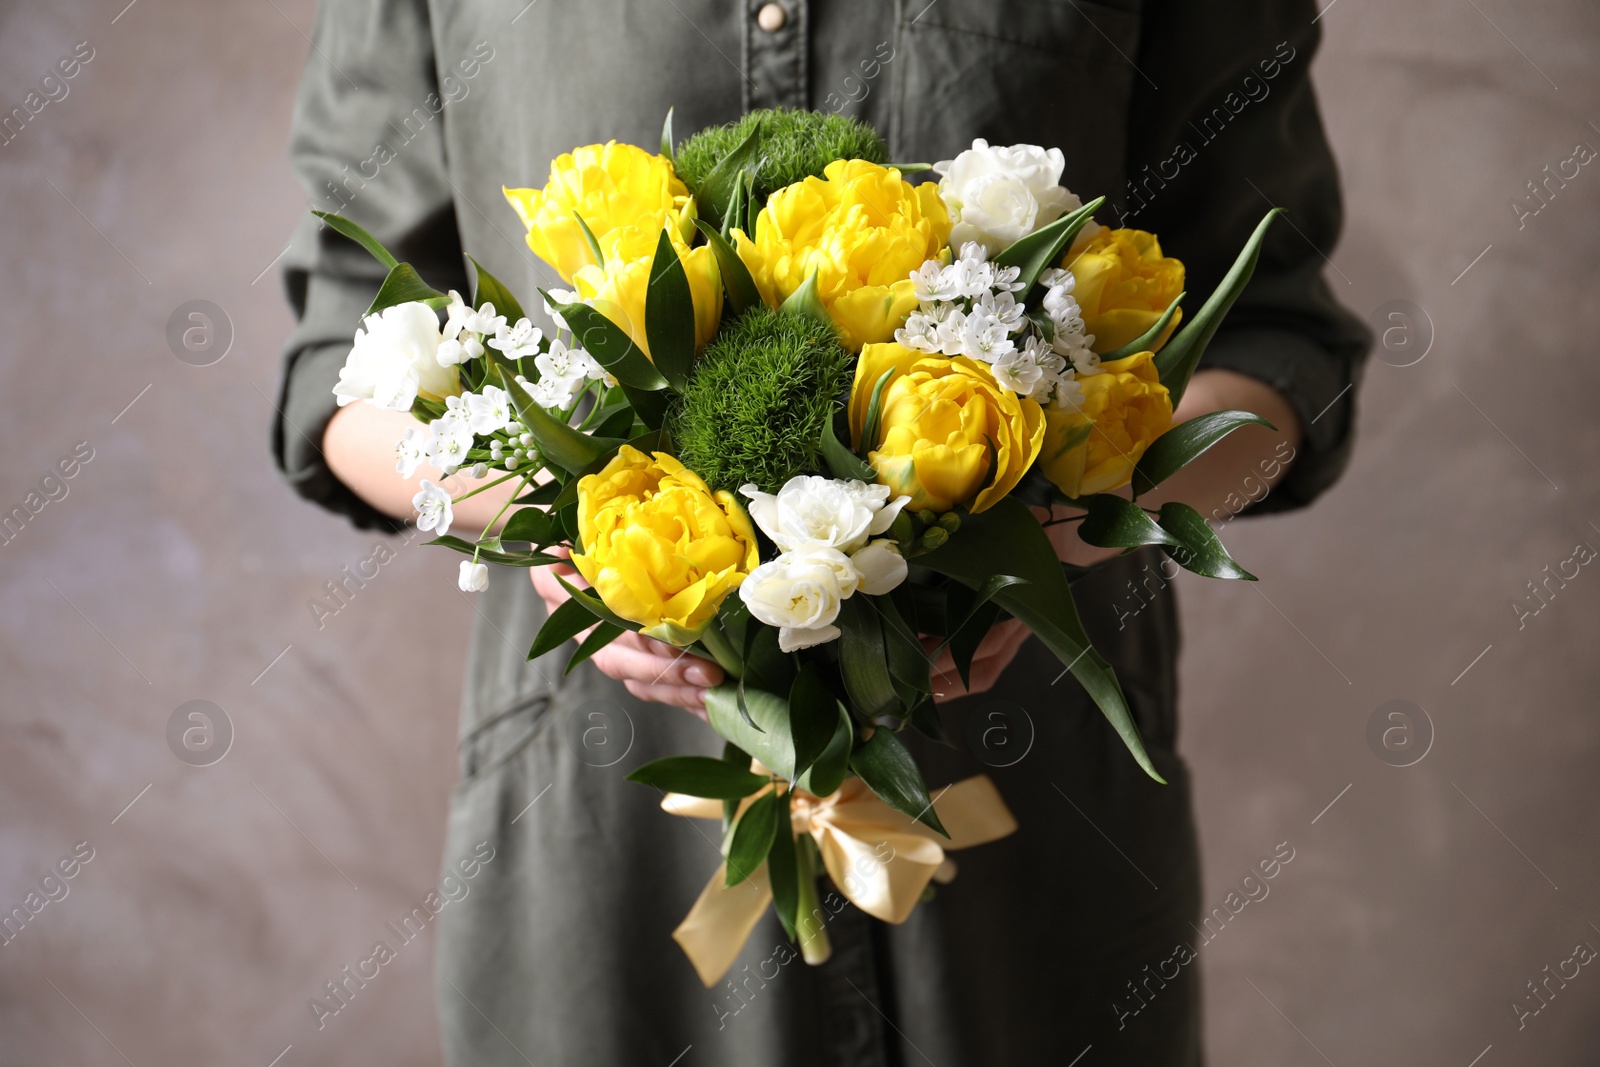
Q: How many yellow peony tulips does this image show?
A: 7